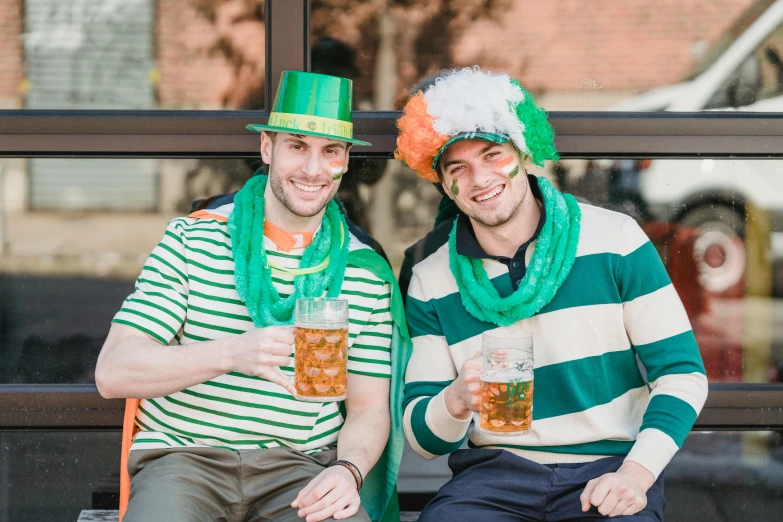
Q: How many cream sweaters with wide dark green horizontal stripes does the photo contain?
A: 1